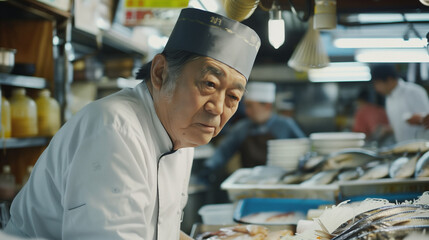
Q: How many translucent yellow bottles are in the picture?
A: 3